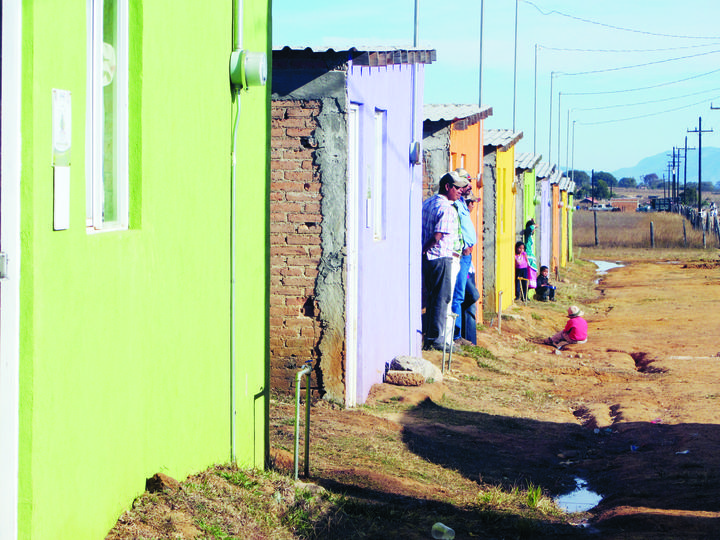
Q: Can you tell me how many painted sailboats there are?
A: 0